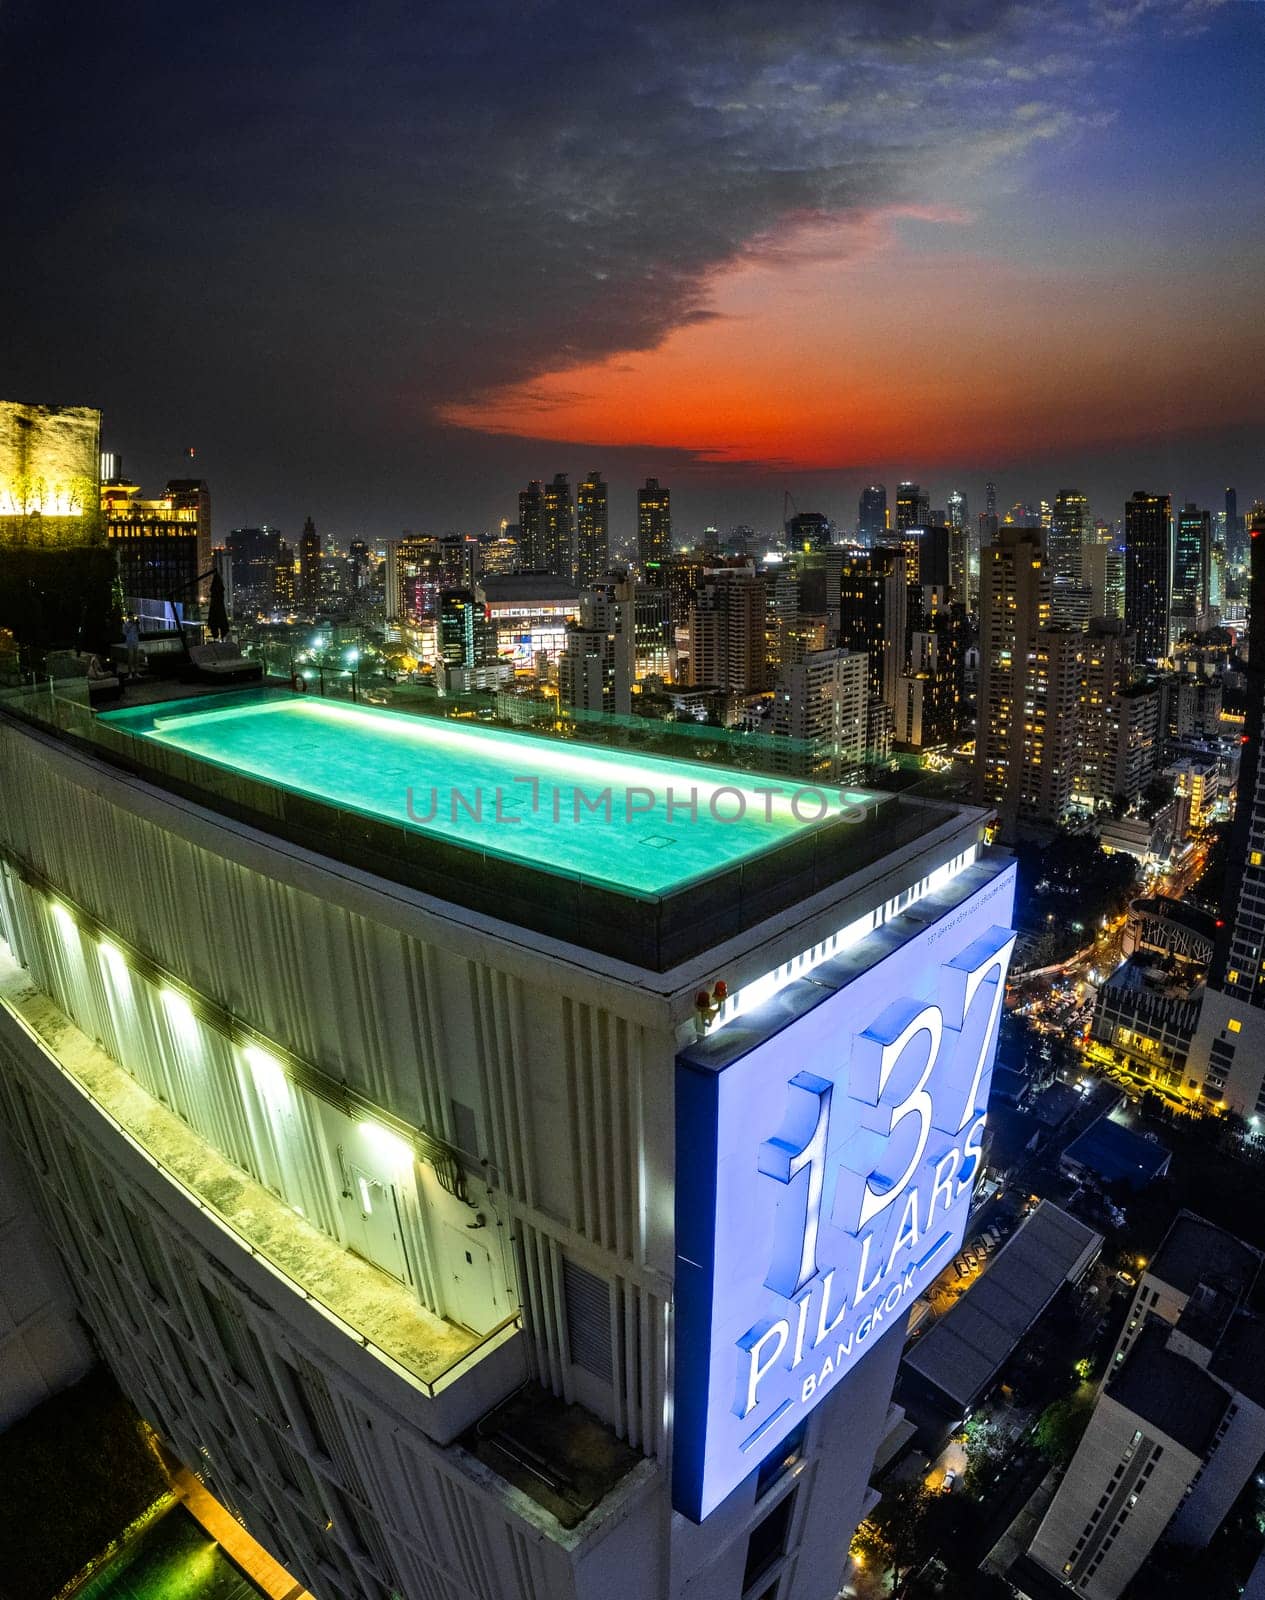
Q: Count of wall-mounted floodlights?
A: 5